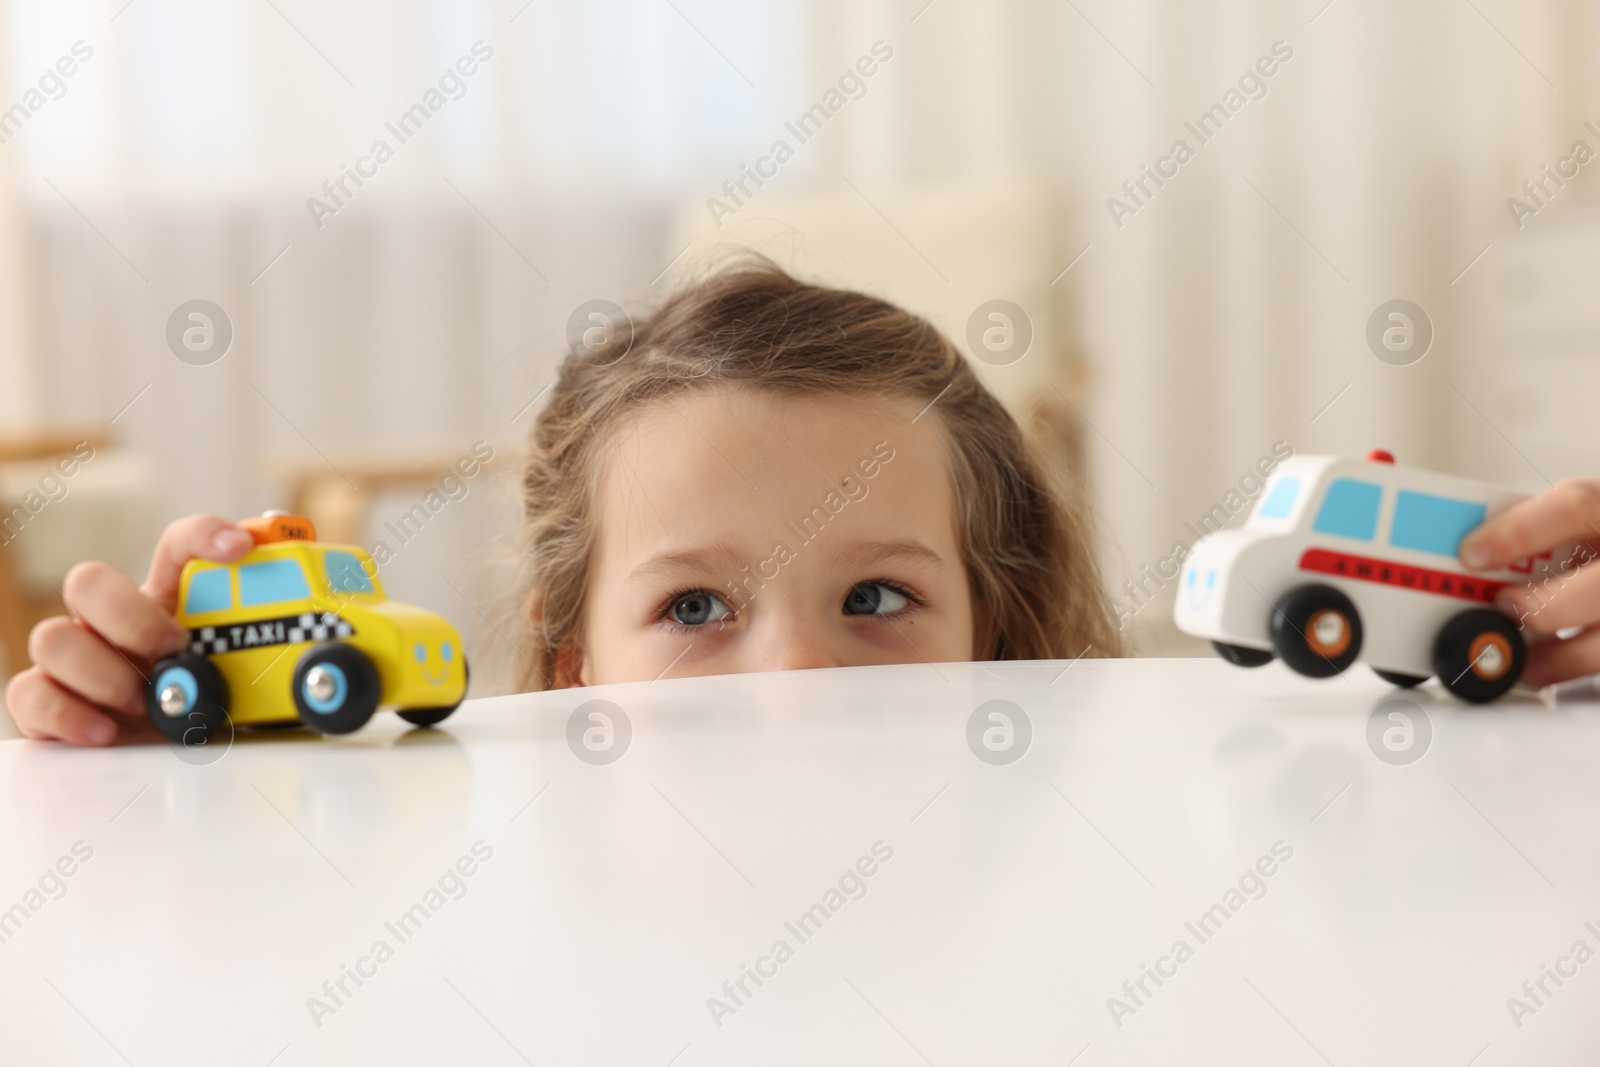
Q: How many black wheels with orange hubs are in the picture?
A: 2